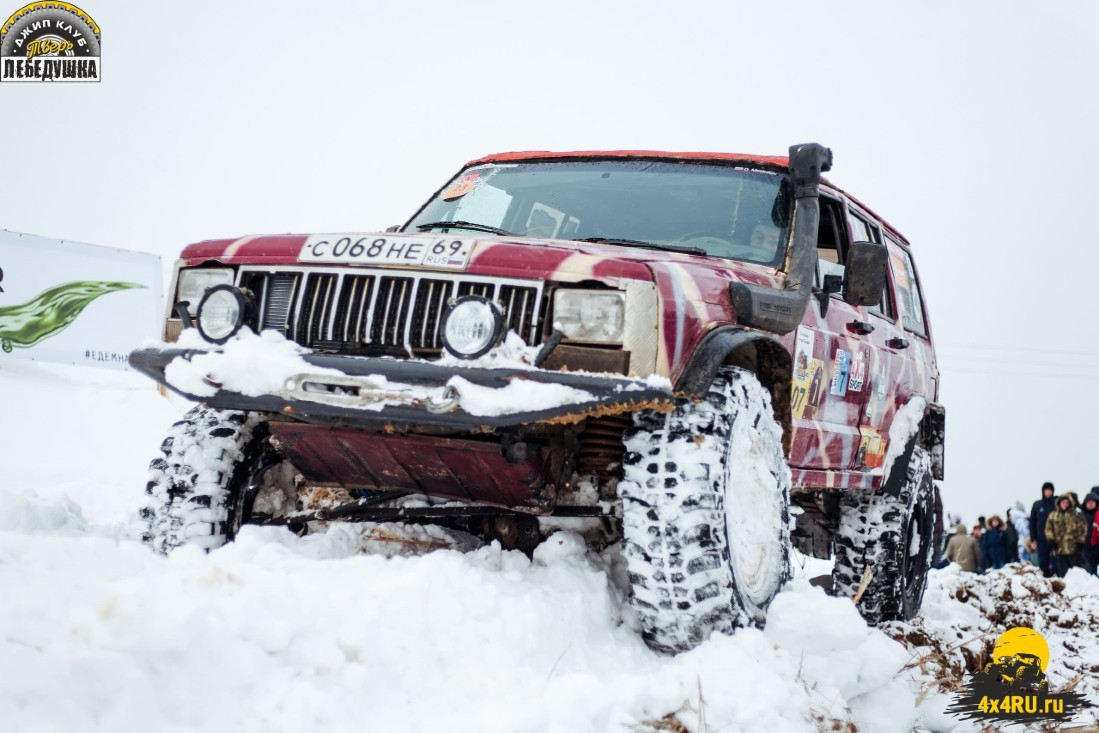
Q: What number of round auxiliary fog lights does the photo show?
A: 2